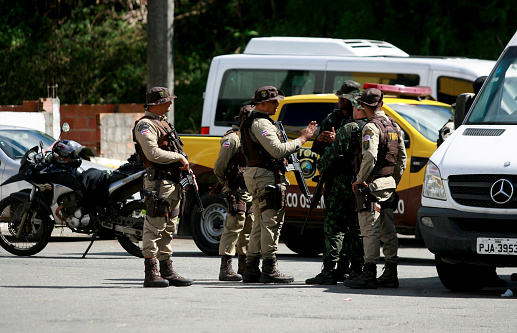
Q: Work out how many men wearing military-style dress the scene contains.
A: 6